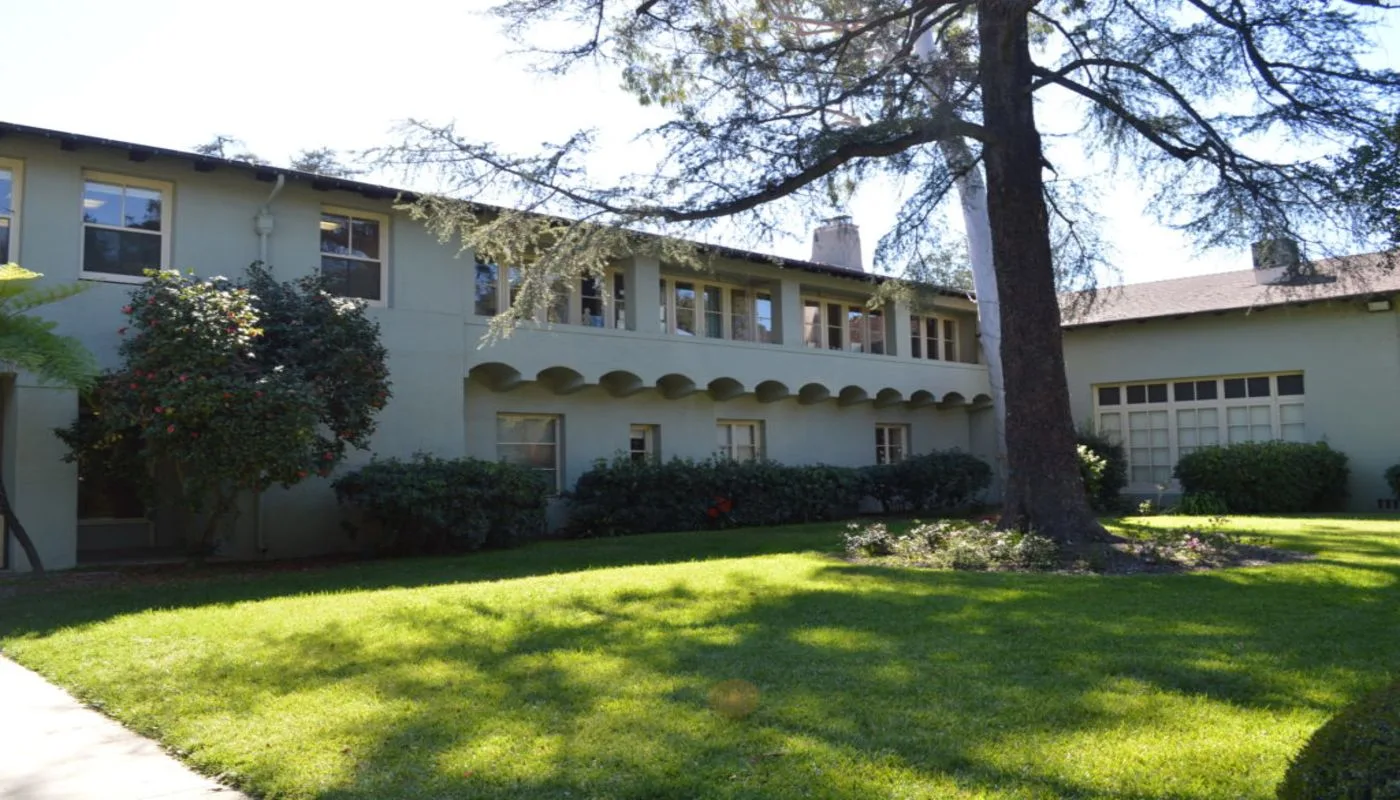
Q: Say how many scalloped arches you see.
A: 12